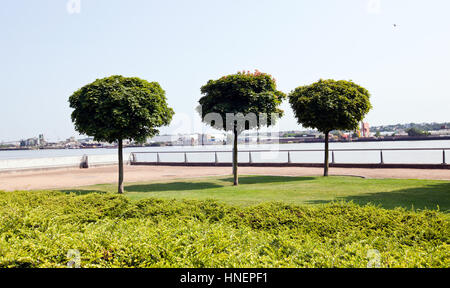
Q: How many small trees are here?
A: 3